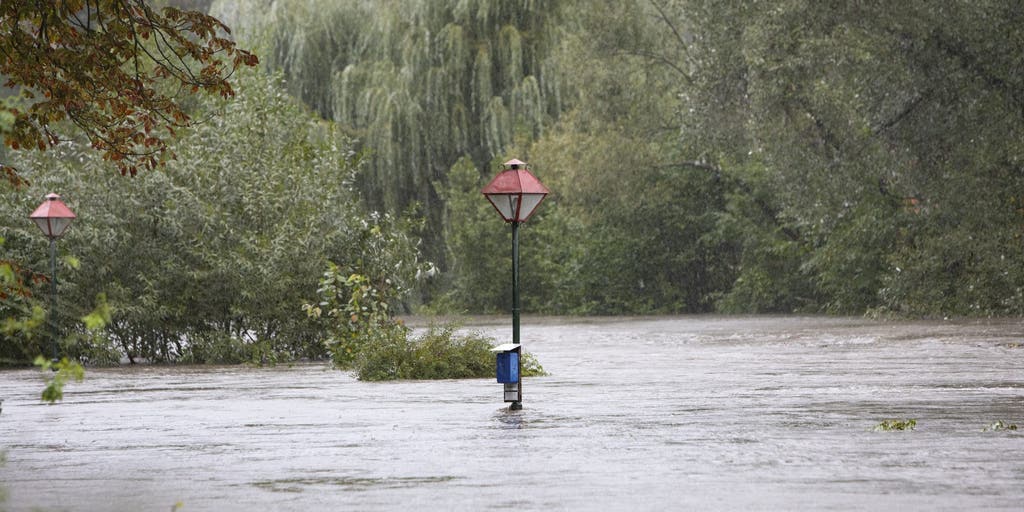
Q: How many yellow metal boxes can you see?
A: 0